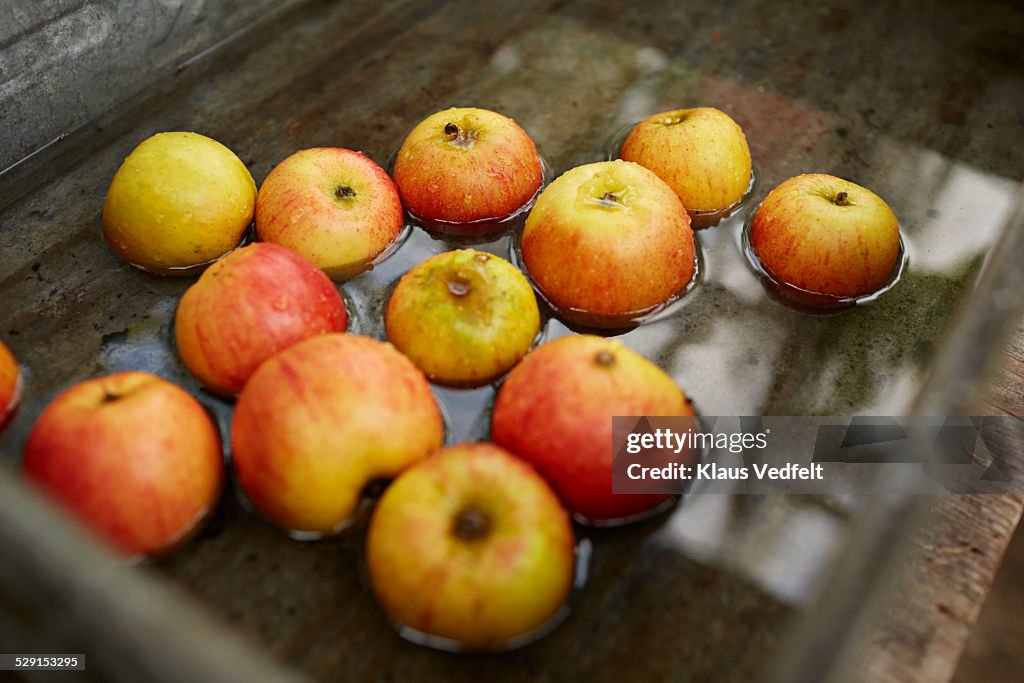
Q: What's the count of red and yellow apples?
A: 13